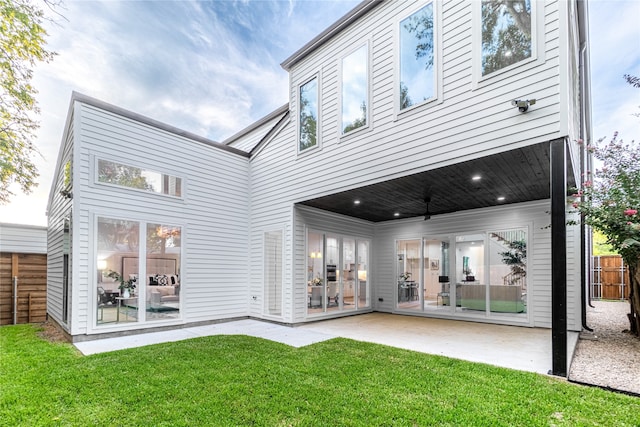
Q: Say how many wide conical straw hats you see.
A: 0